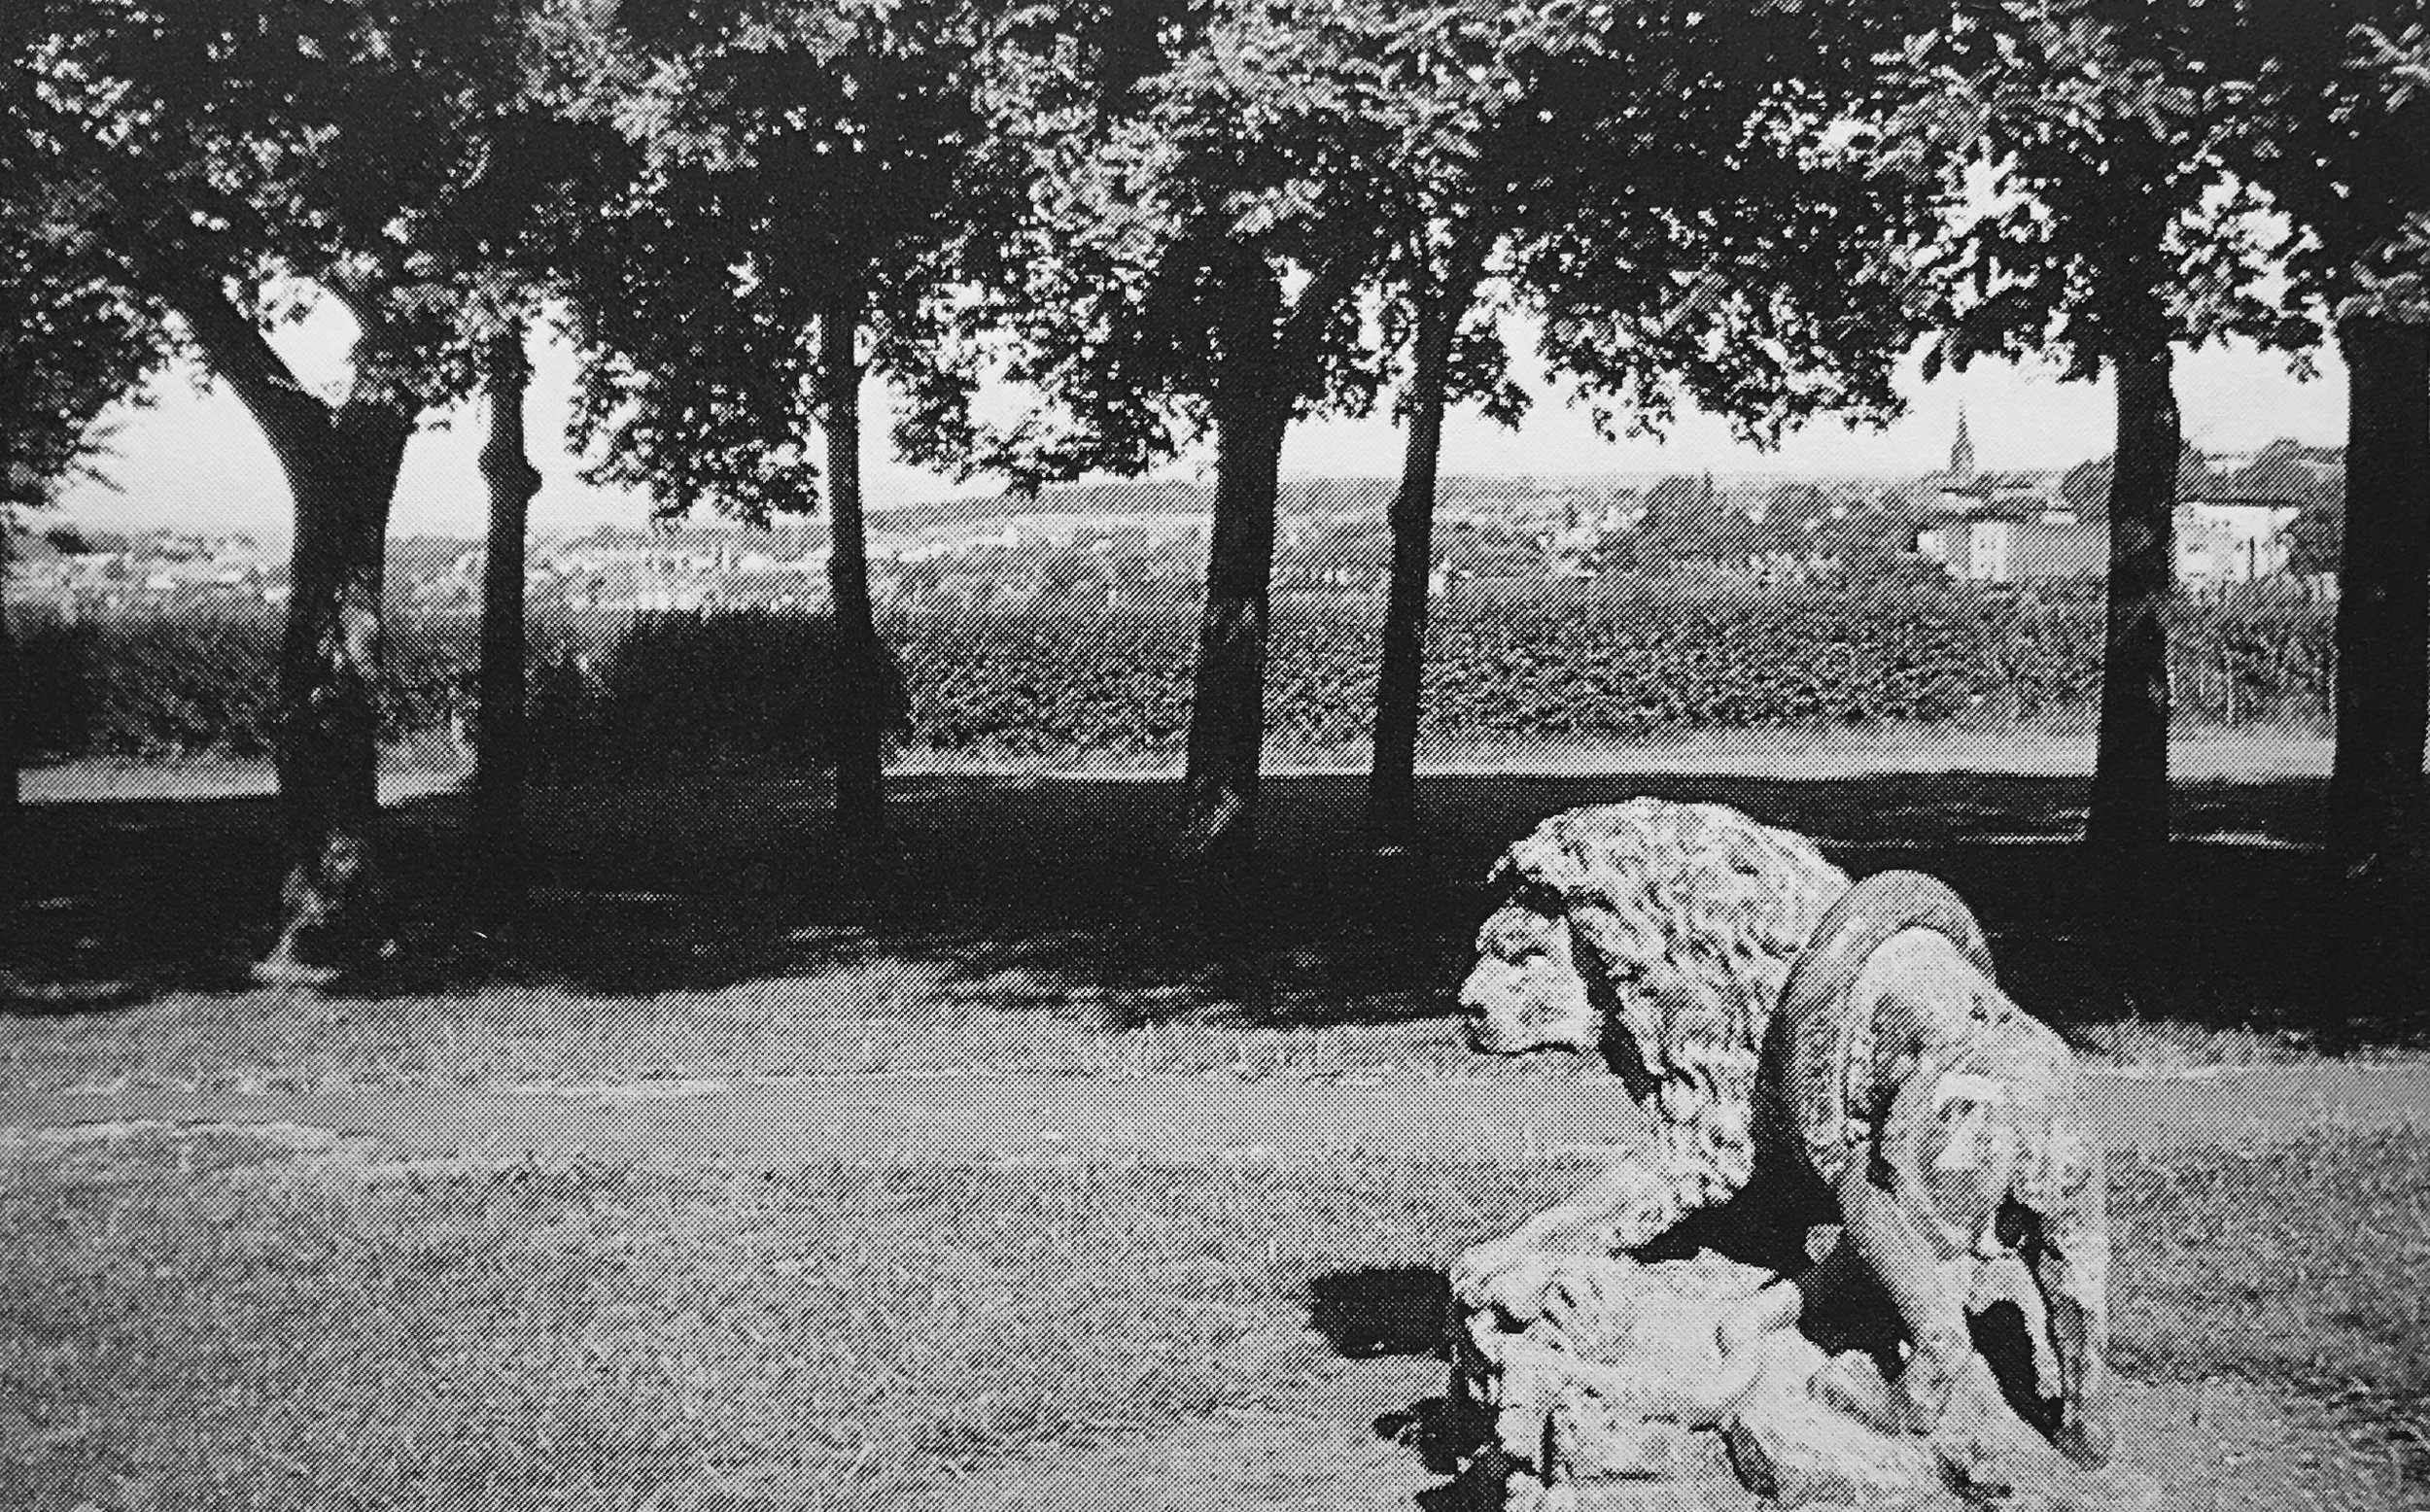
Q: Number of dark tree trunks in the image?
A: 7